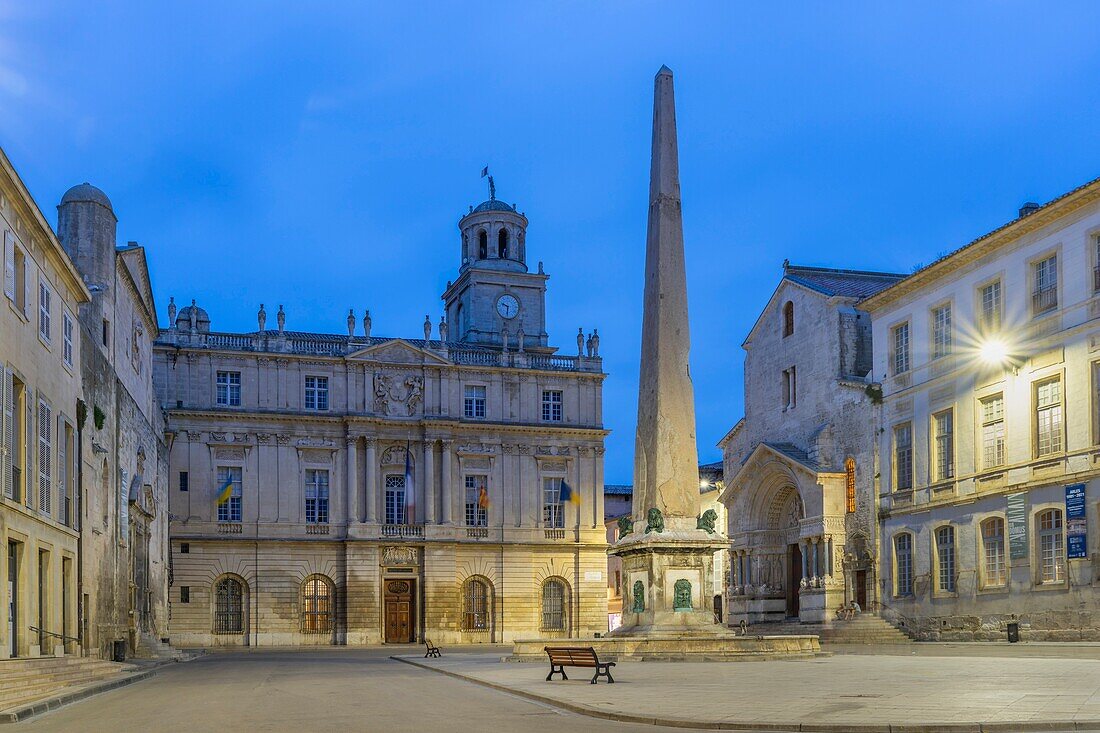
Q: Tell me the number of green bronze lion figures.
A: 3